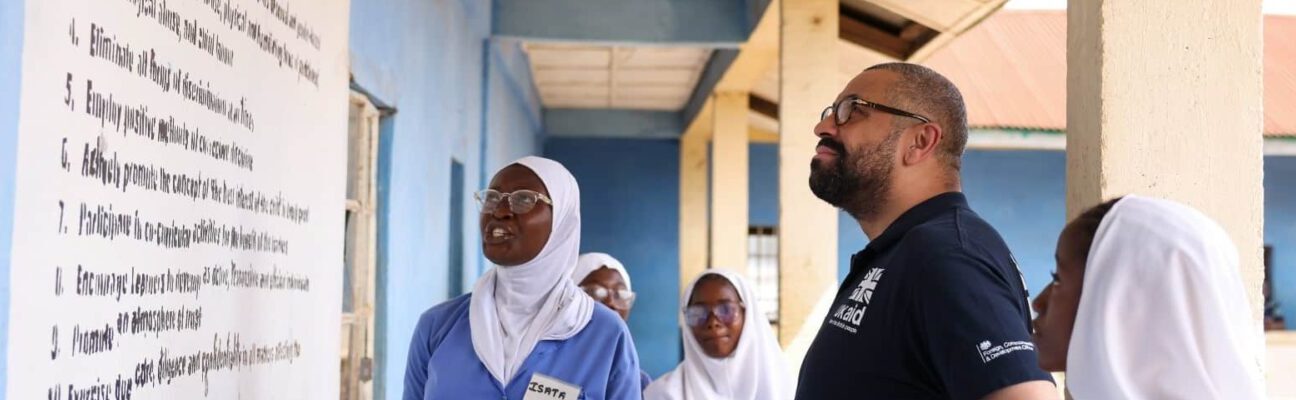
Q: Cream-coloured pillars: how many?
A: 4